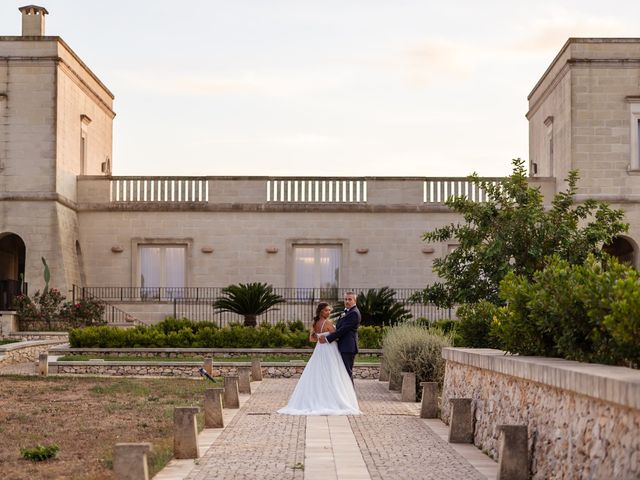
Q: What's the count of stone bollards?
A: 14